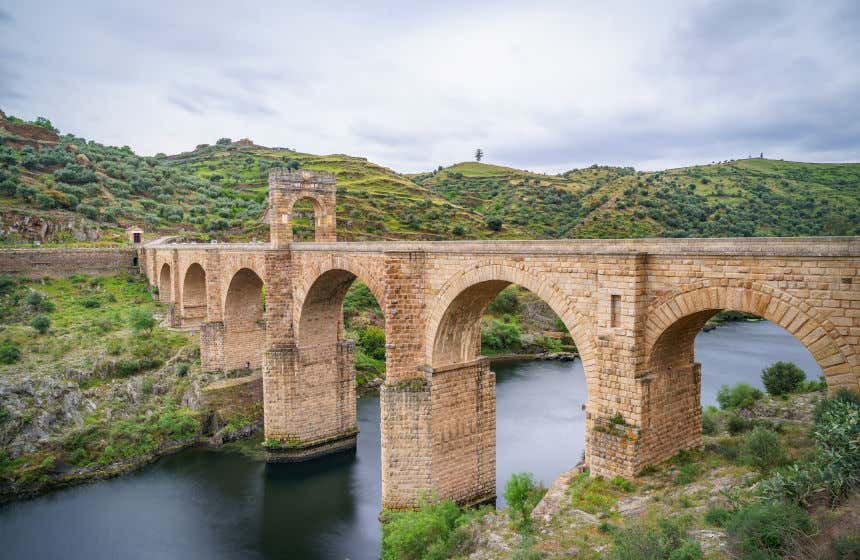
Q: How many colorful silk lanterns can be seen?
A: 0